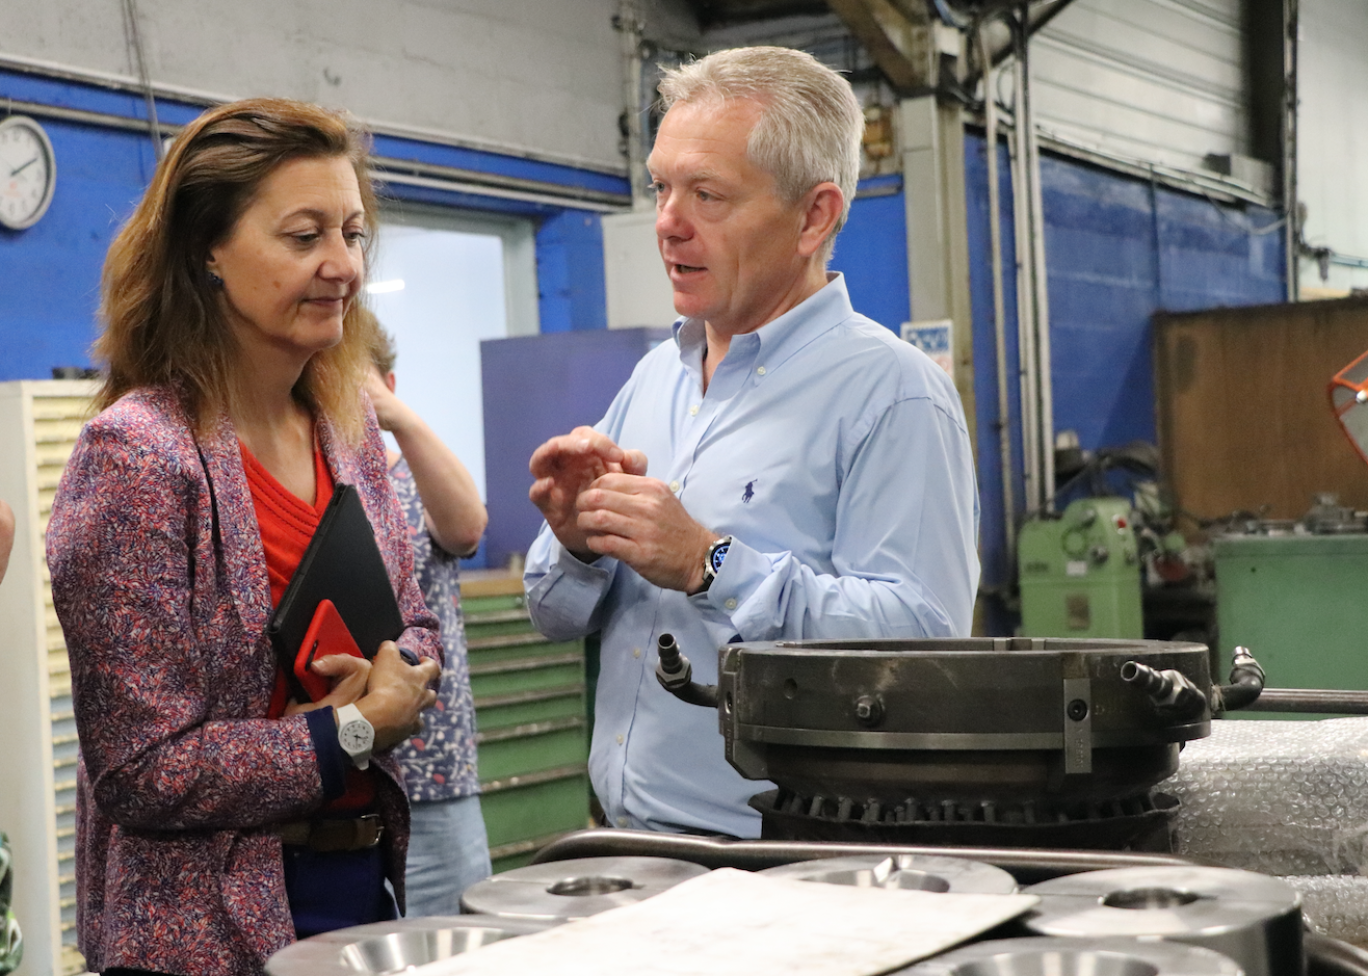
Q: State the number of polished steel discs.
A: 5